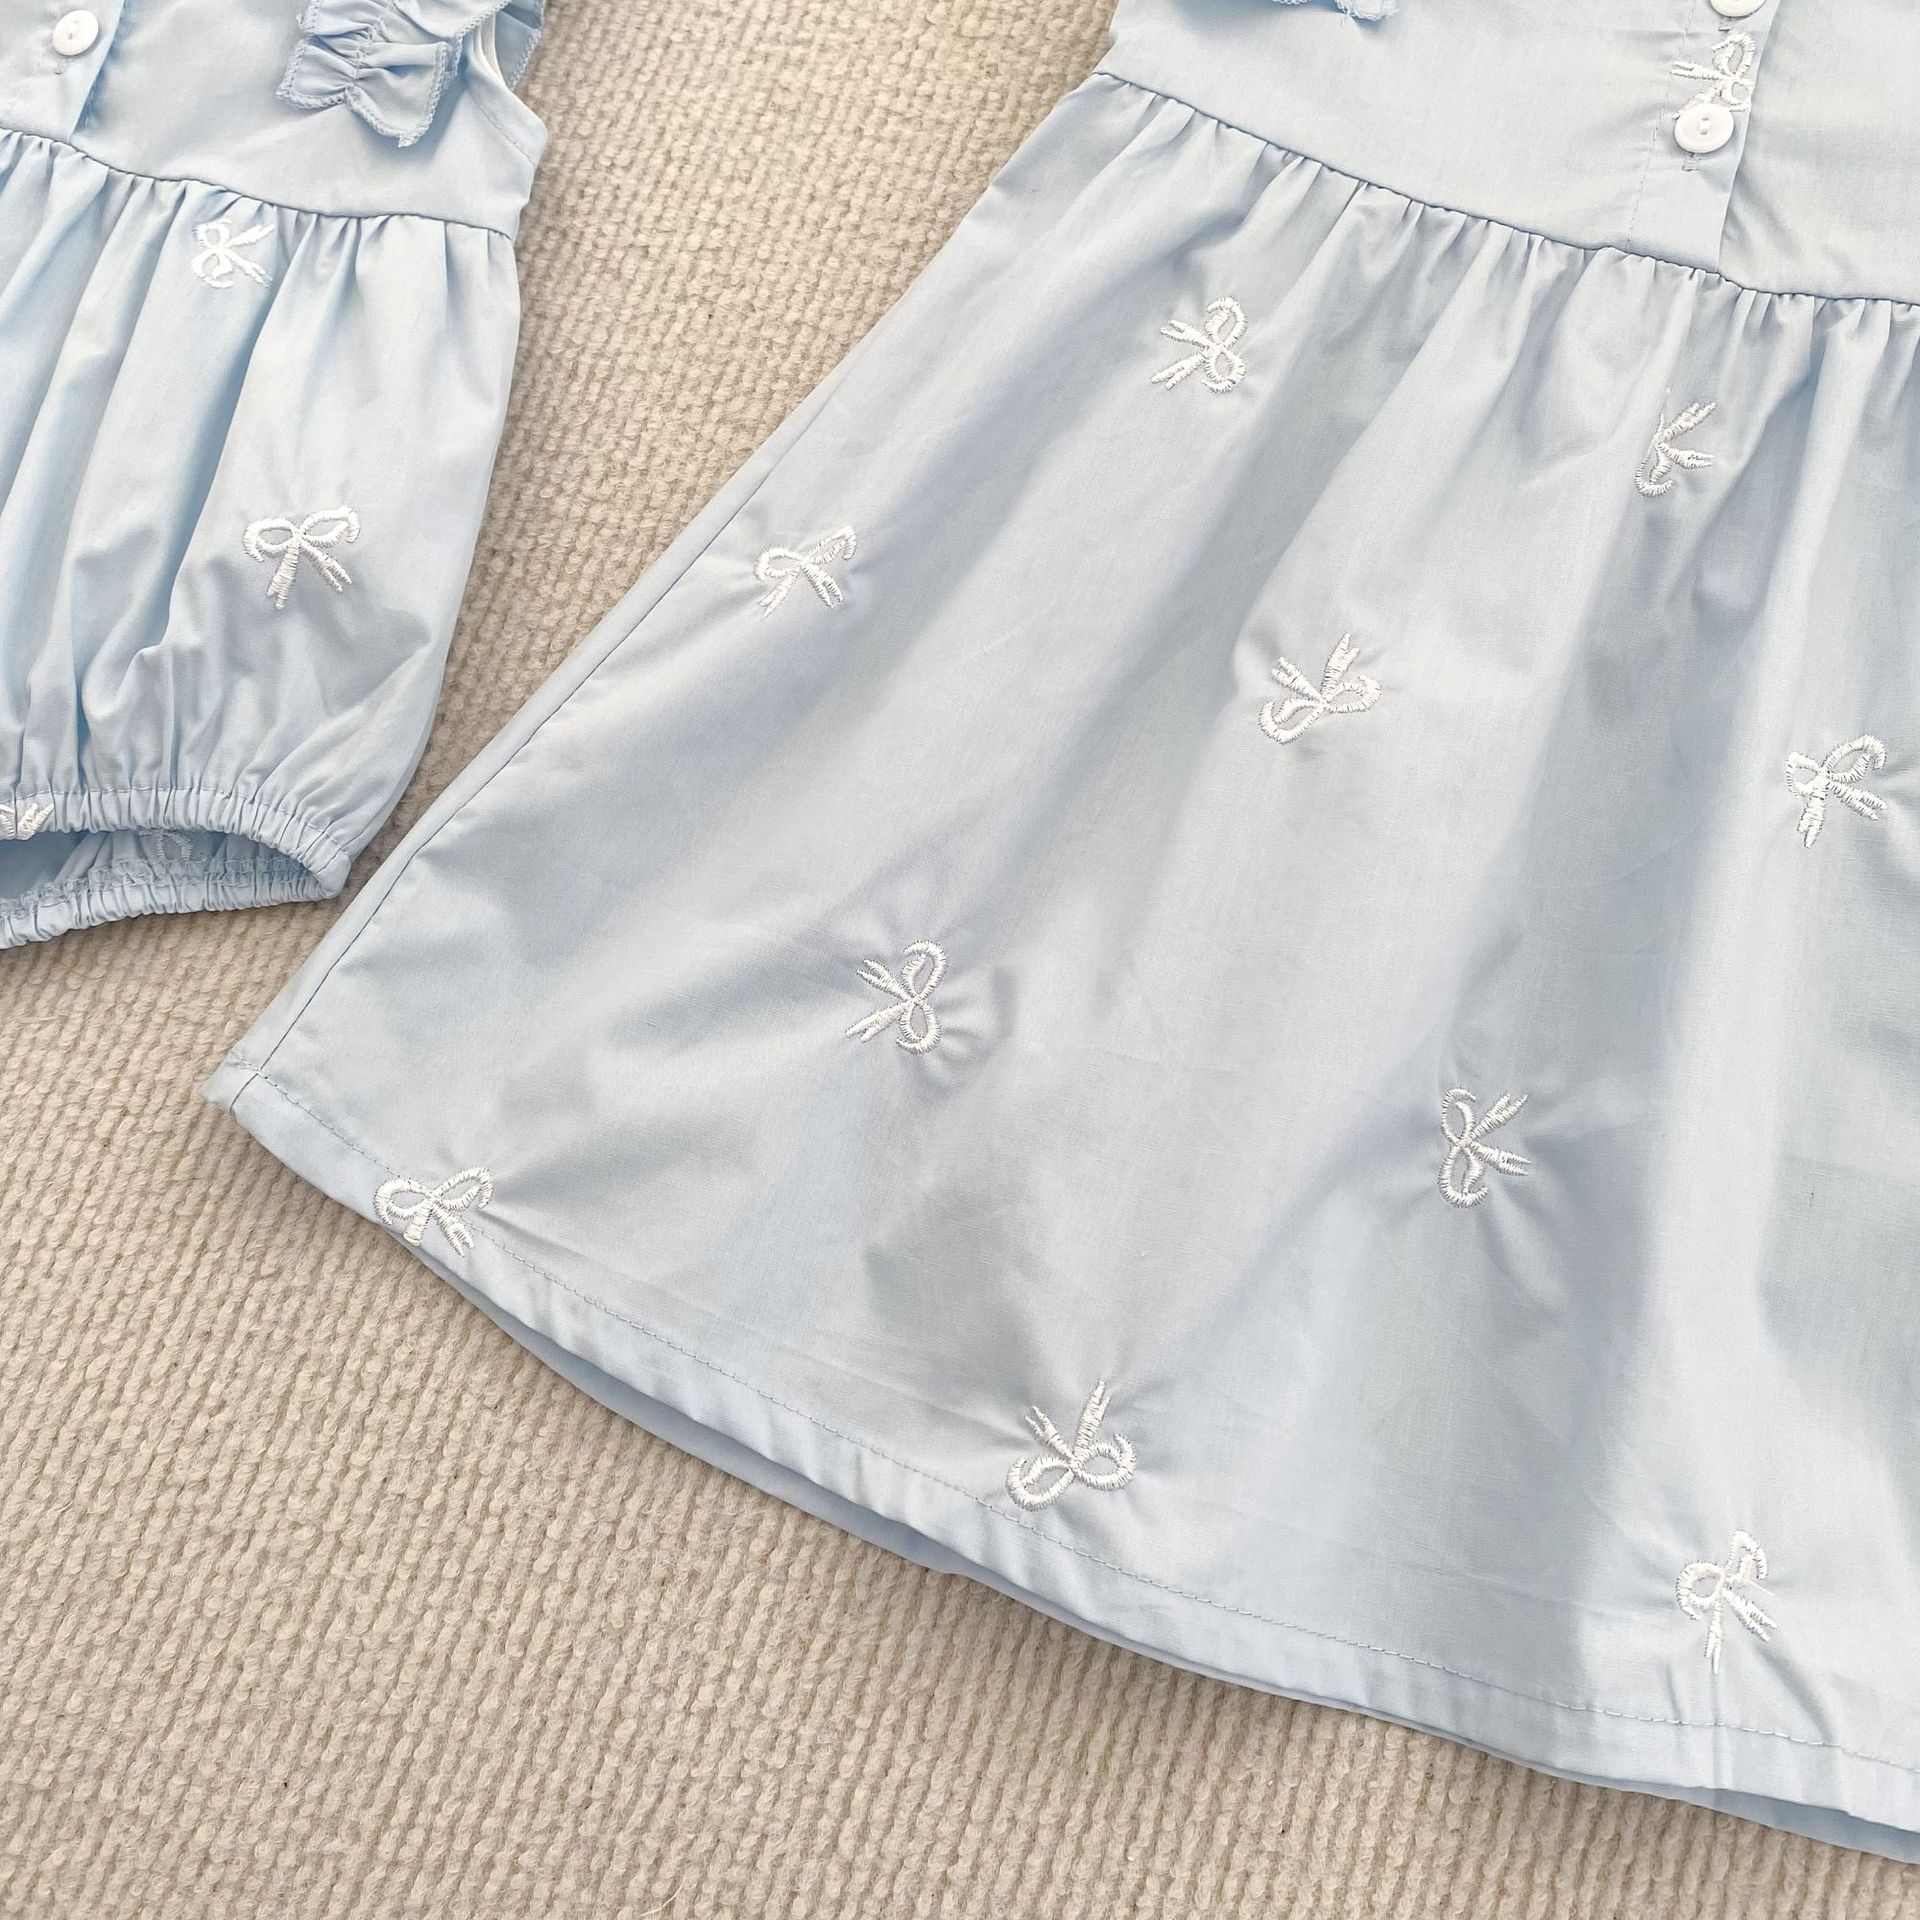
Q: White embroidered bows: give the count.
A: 14